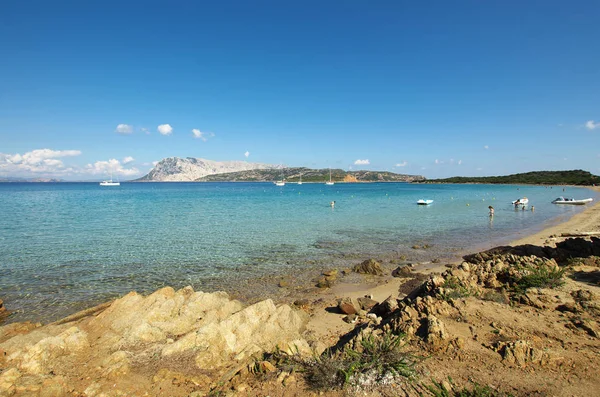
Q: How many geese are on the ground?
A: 0